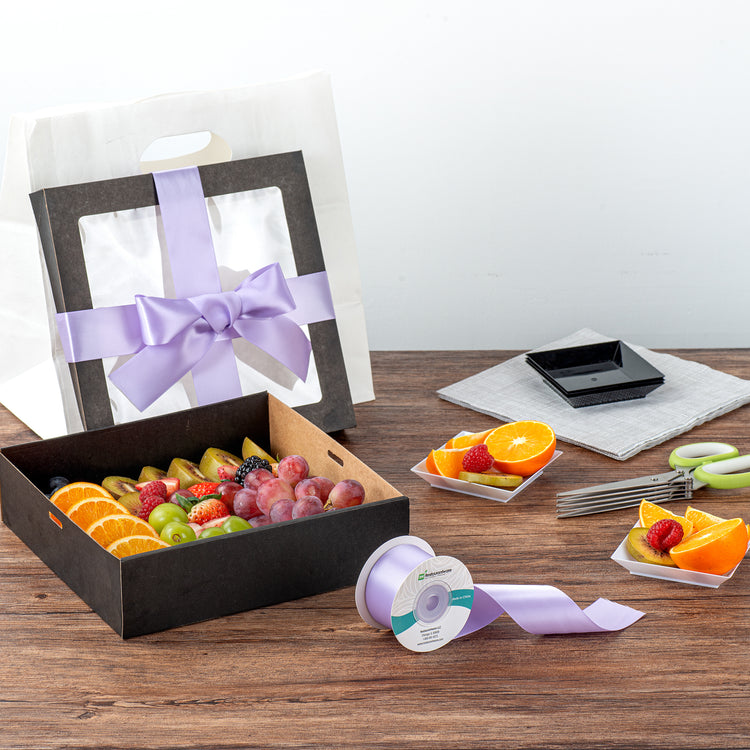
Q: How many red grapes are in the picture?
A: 12